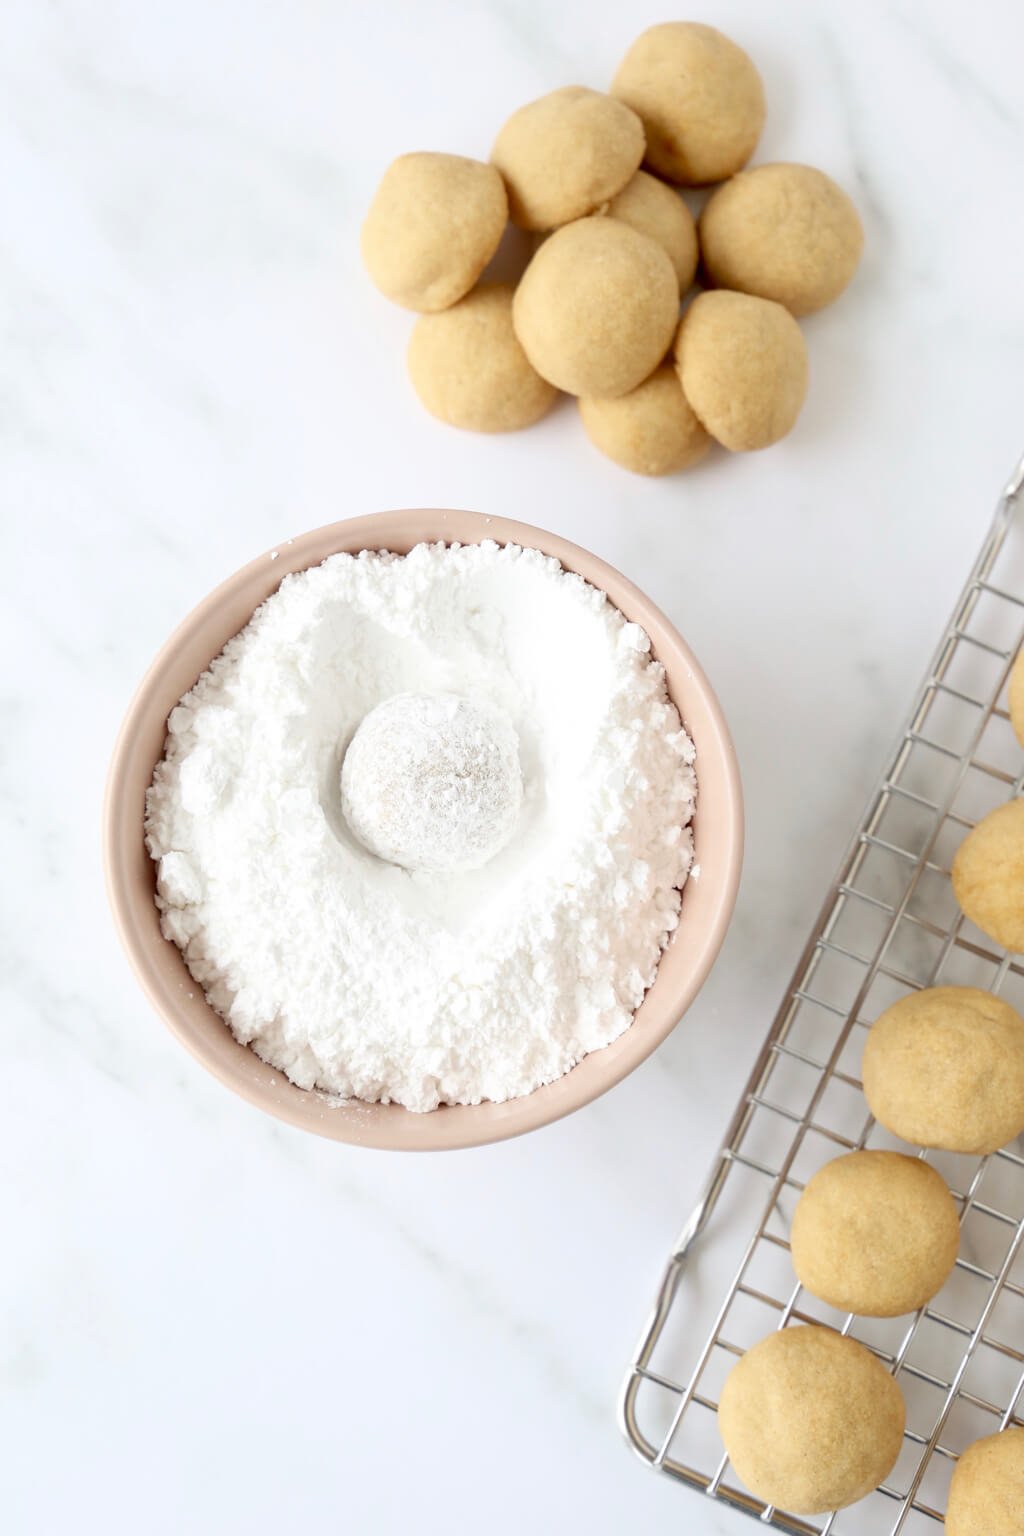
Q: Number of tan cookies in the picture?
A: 15